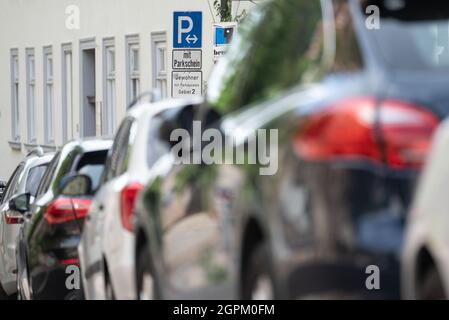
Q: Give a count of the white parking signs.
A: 2